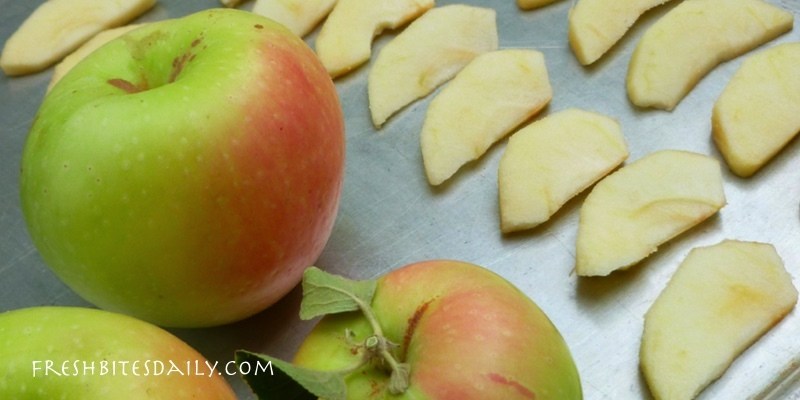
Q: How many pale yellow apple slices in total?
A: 14